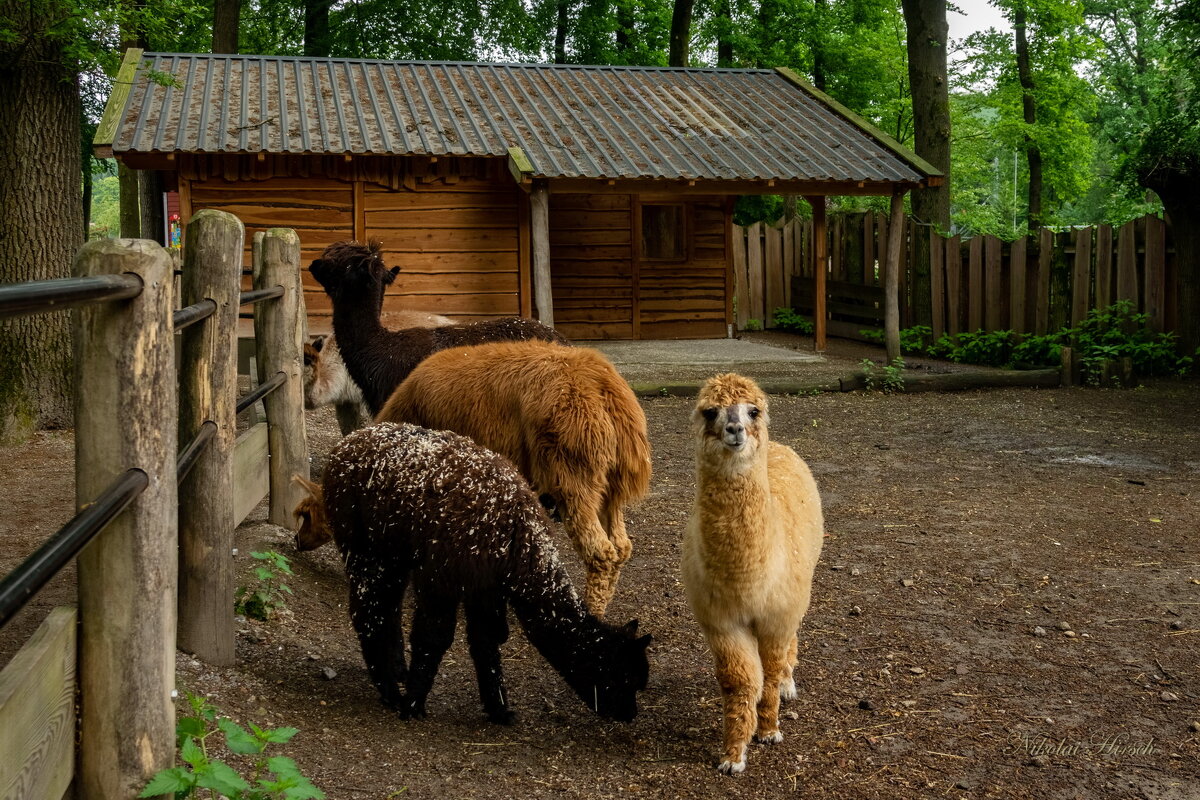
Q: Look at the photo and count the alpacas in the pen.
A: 5